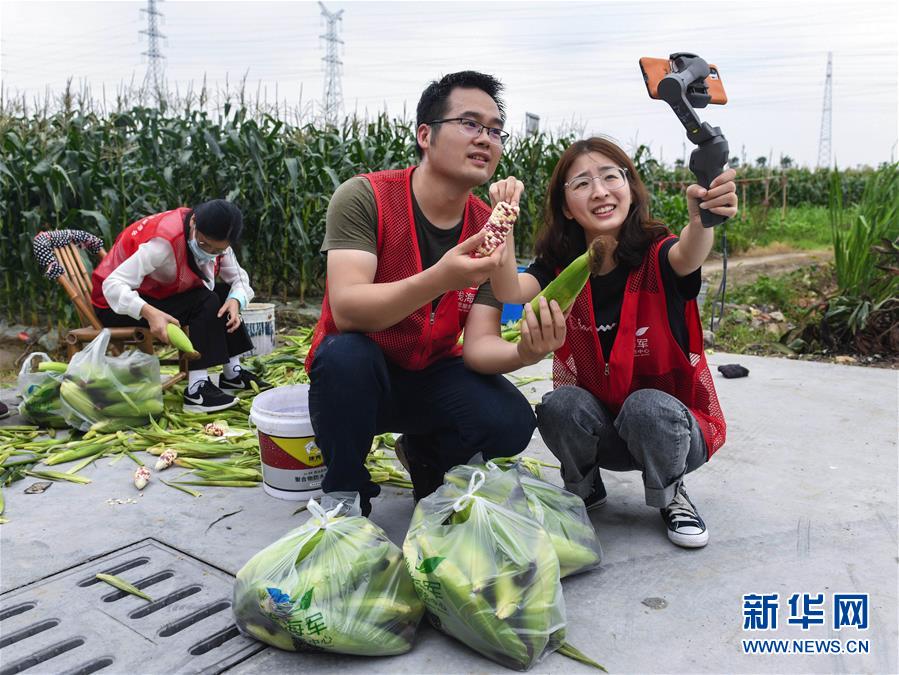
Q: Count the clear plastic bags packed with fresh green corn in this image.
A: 5